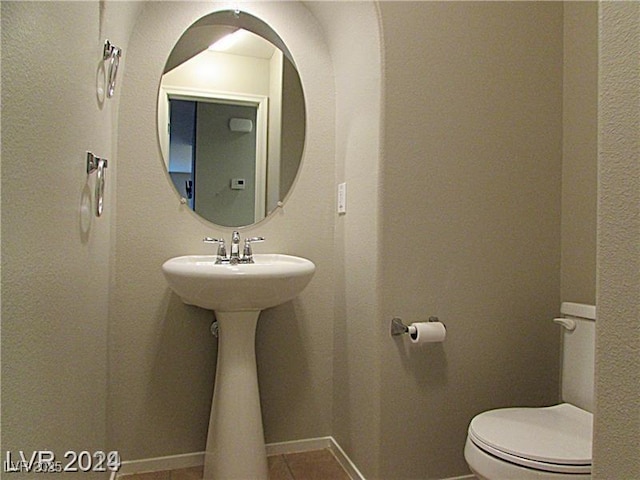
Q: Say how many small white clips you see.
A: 3